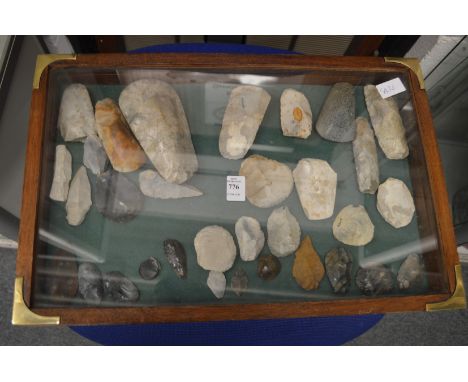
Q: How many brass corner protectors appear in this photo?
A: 4